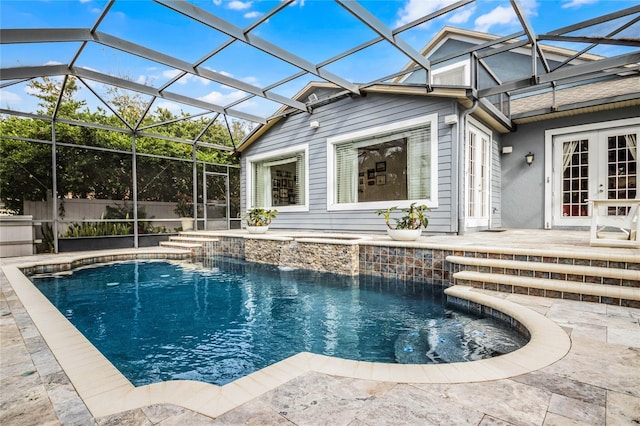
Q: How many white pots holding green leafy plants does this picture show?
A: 2